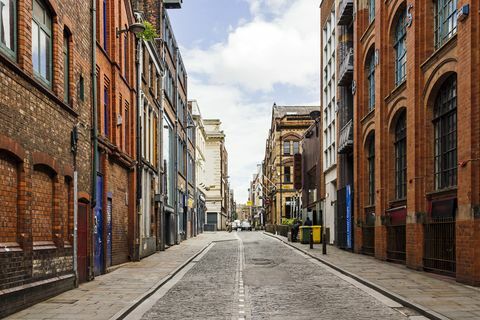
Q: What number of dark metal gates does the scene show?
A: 3